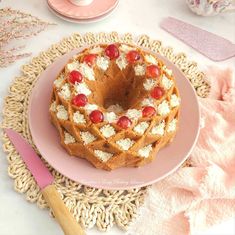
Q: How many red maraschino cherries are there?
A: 10